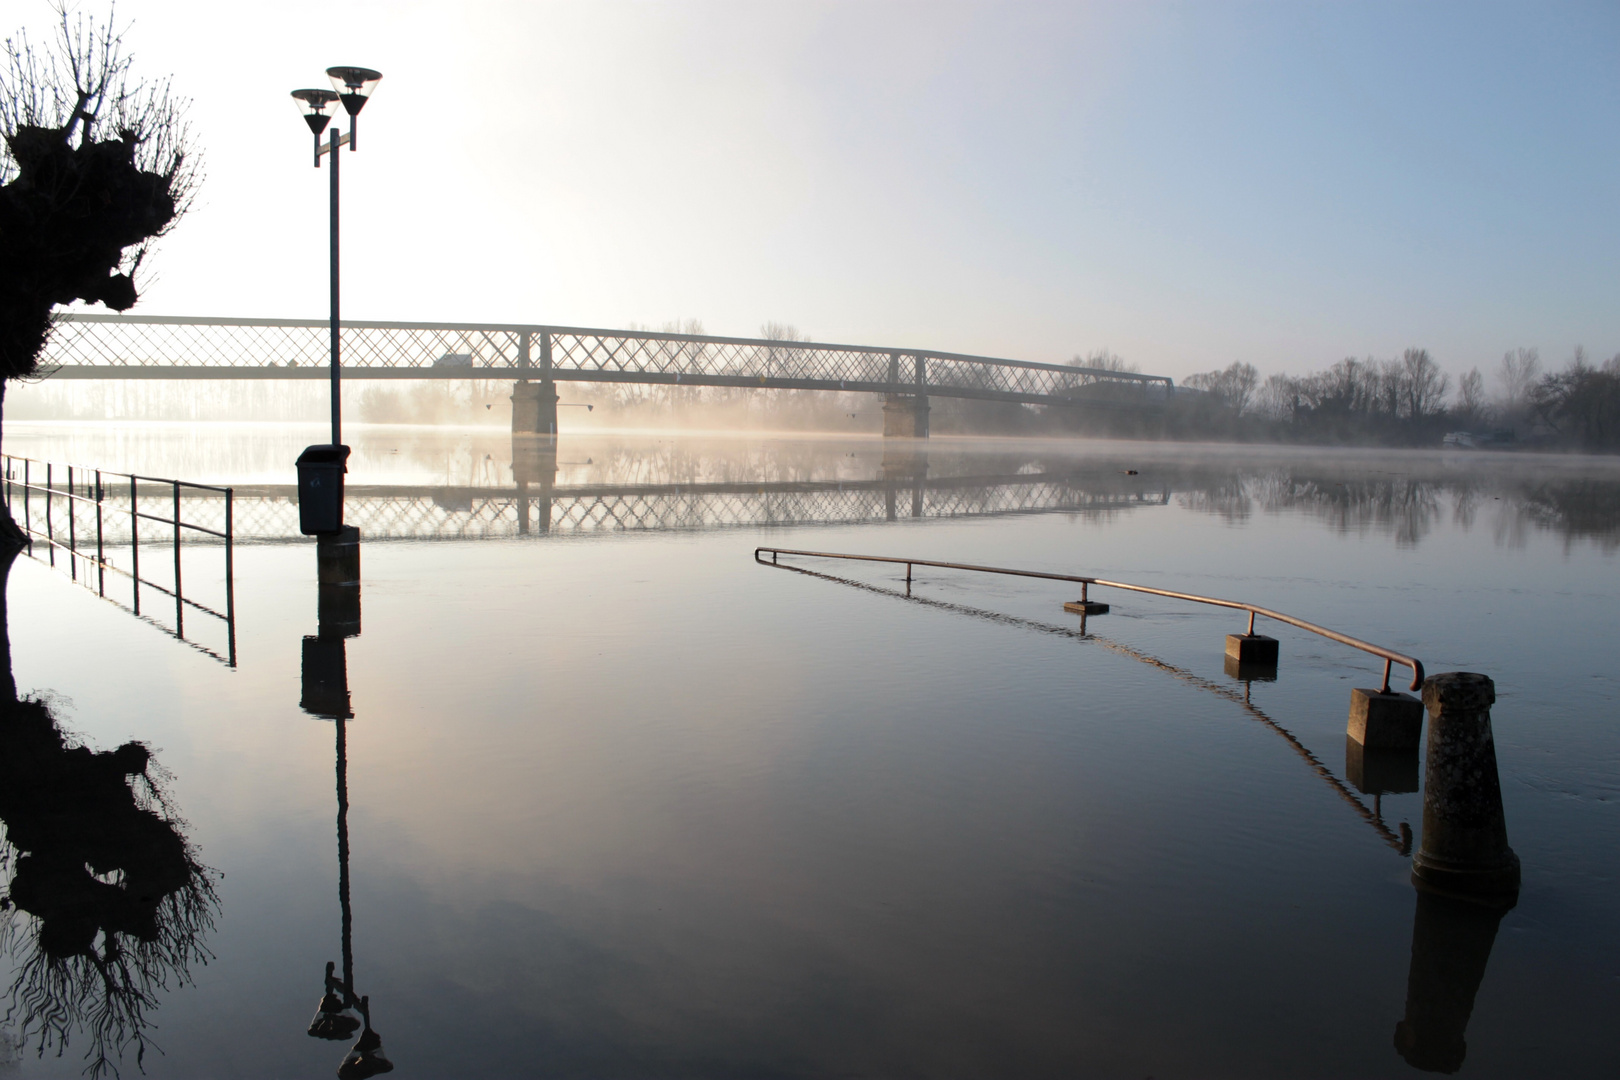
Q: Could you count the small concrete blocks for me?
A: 3